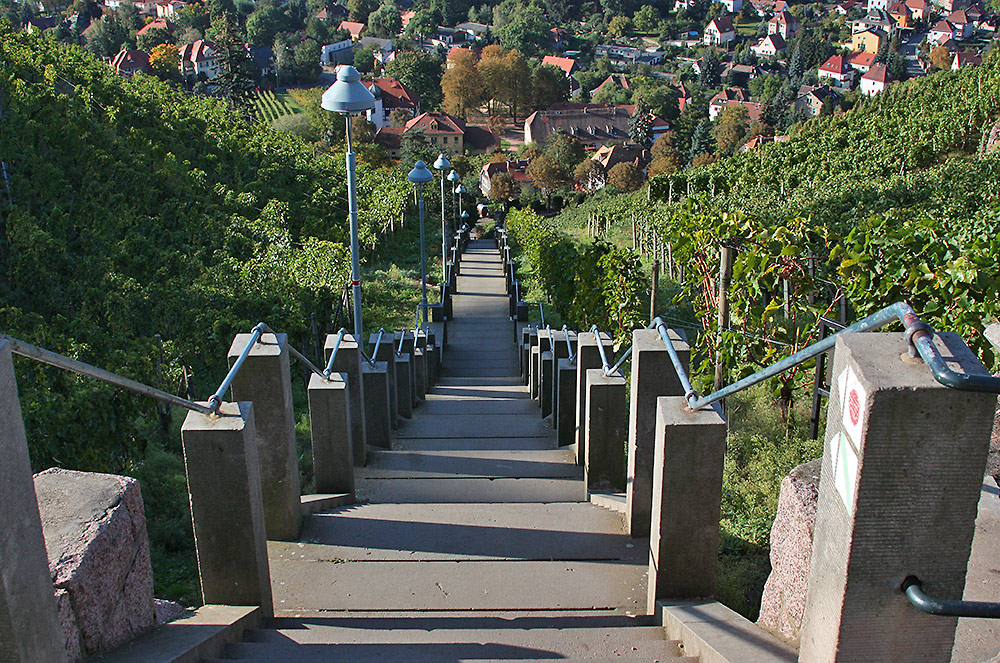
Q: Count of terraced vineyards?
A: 2